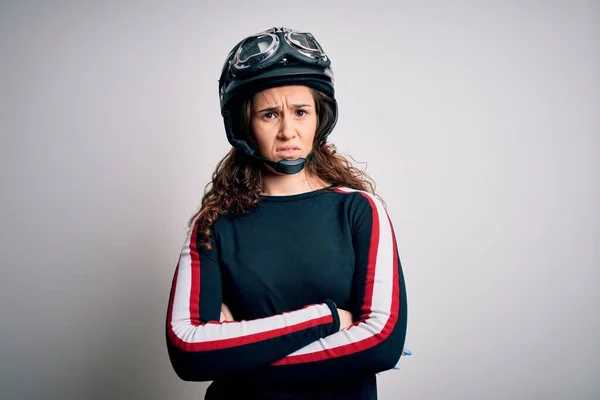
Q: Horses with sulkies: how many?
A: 0